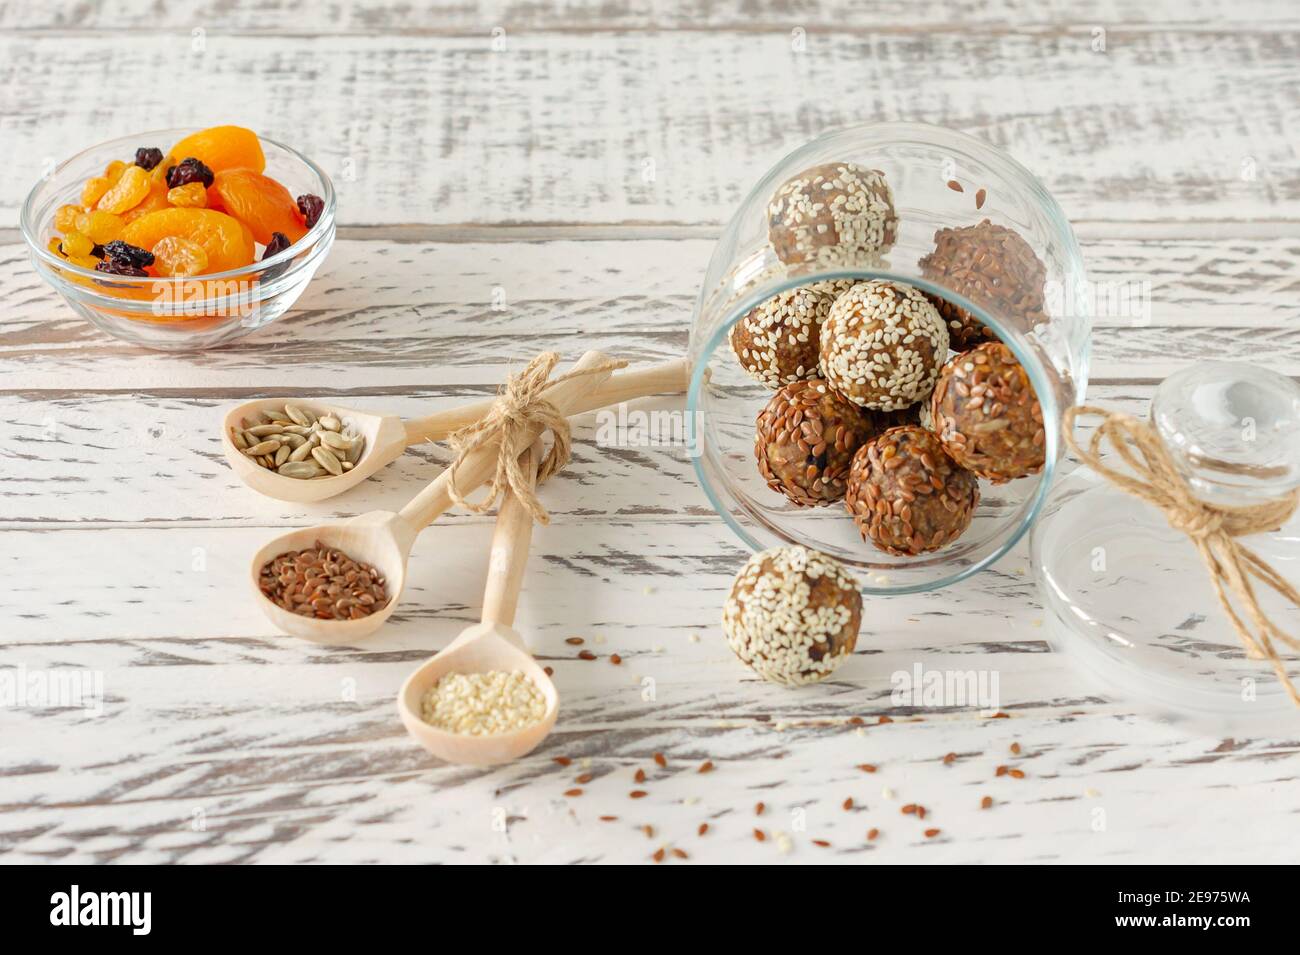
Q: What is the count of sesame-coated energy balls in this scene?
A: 4